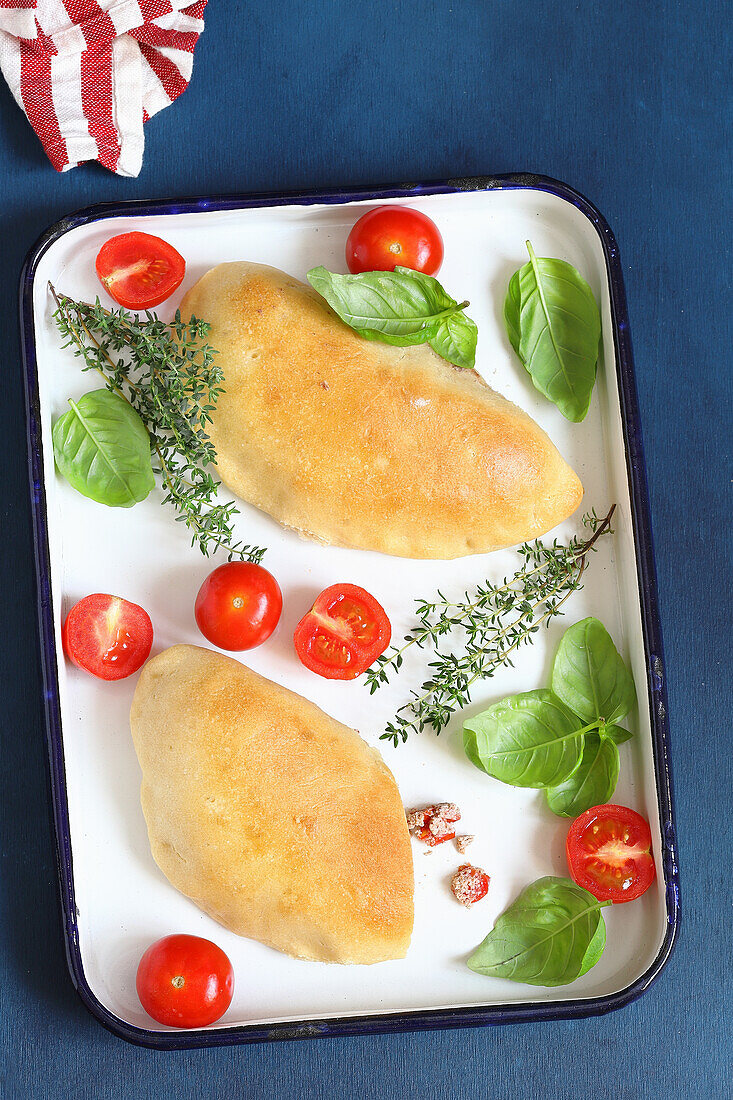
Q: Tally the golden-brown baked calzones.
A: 2